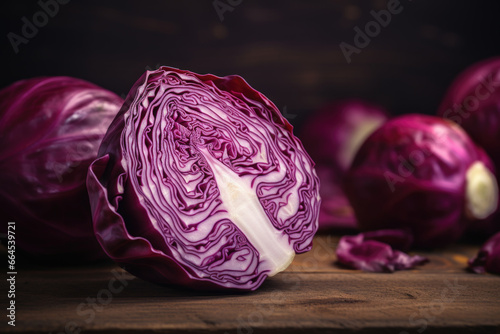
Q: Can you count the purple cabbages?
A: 5